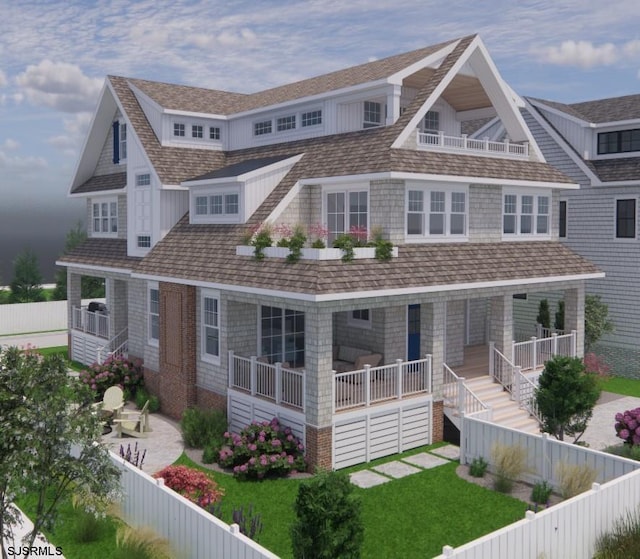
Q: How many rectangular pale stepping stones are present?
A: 4